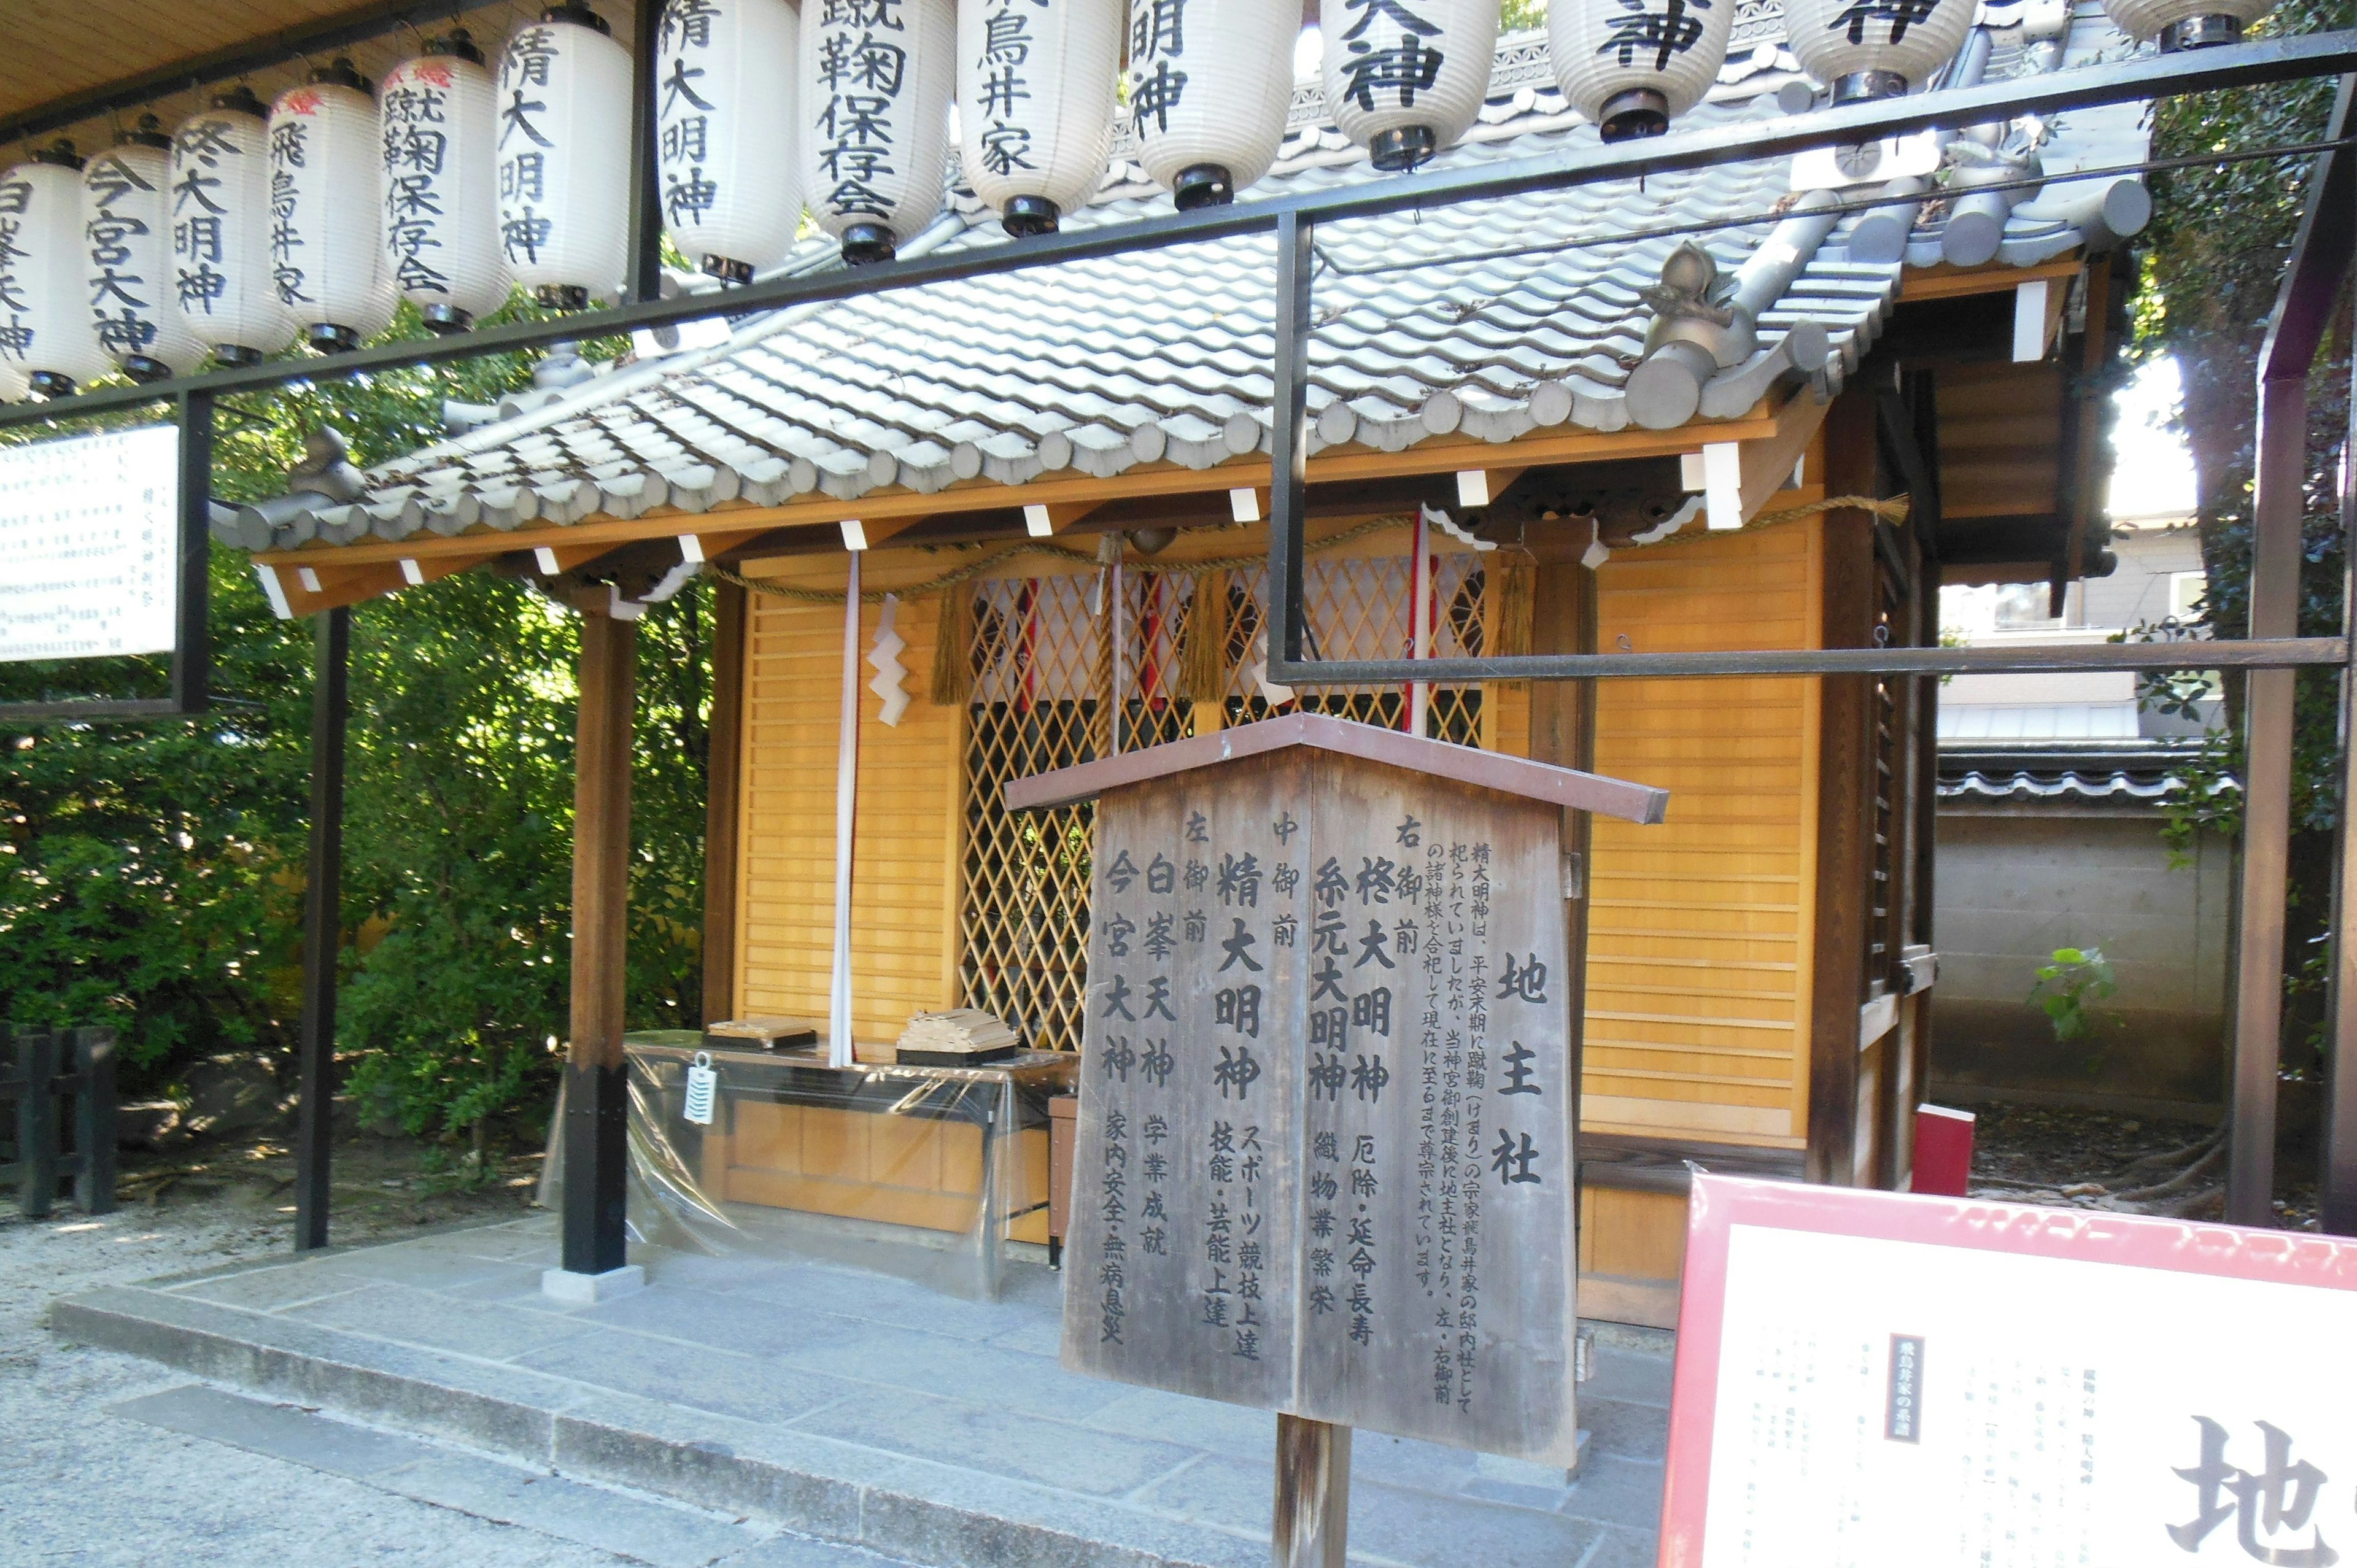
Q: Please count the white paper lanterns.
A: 15